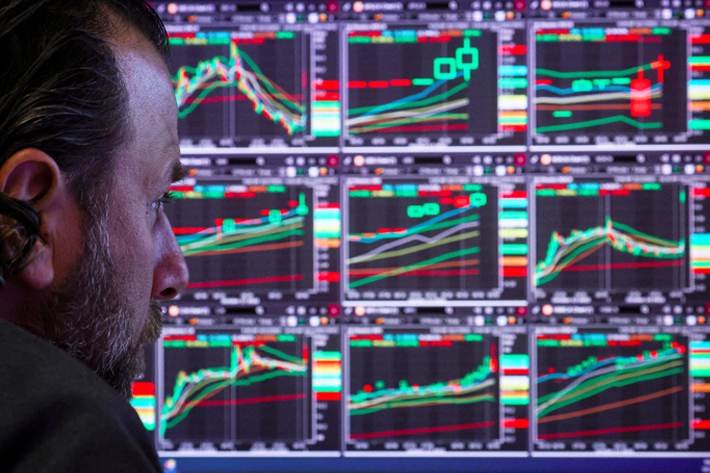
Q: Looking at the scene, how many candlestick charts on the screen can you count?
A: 9